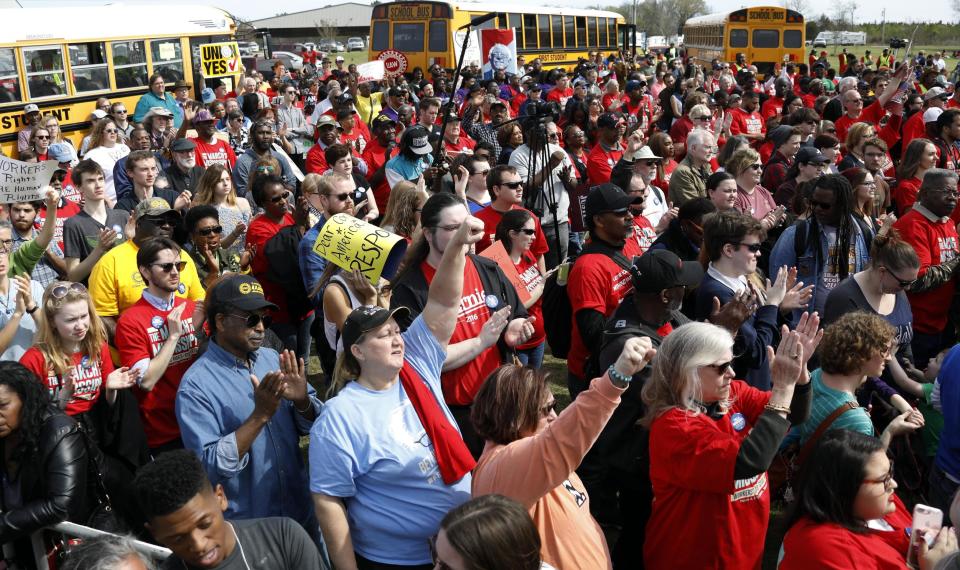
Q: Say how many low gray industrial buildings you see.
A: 1